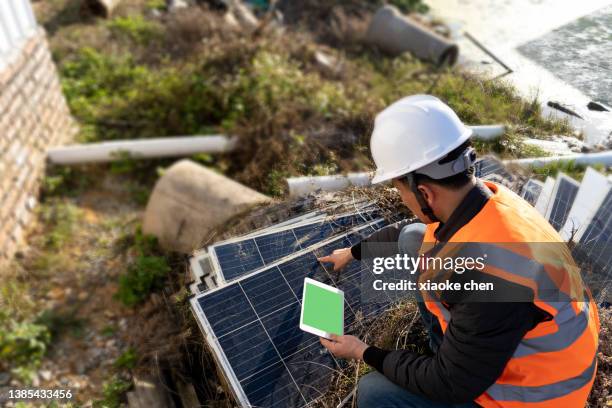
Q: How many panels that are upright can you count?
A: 5